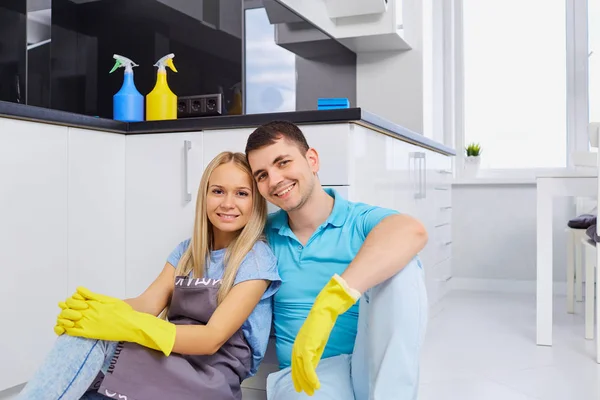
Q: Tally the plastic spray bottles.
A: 2